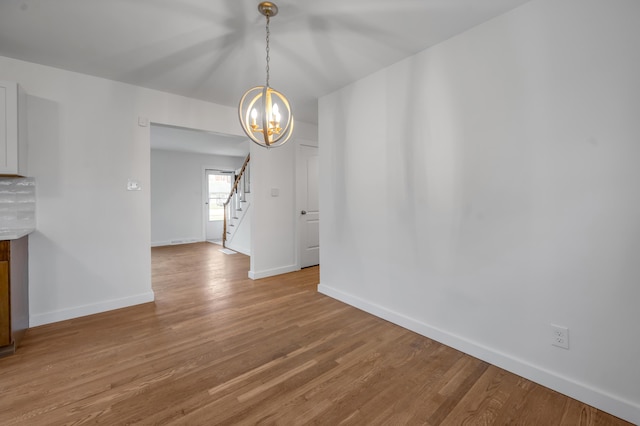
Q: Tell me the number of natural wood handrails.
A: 1